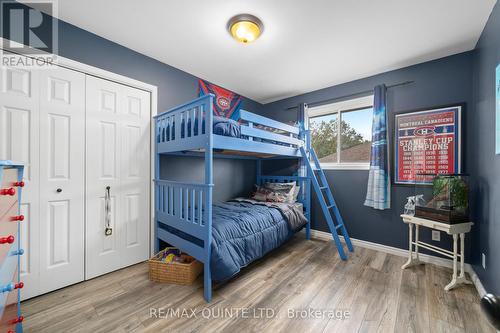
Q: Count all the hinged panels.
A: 4